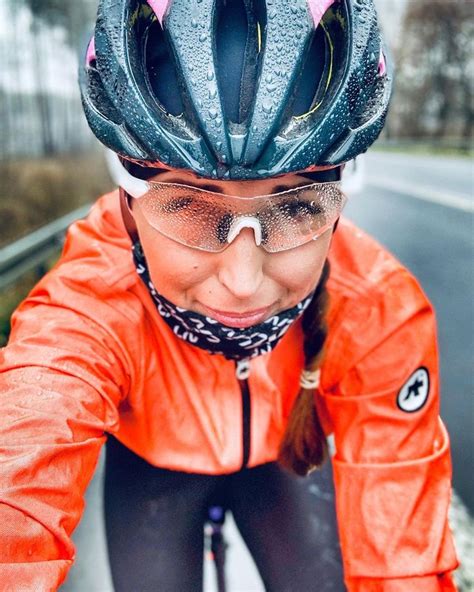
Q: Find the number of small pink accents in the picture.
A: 4